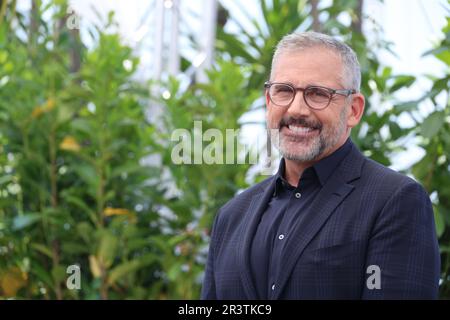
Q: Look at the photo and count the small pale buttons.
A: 3